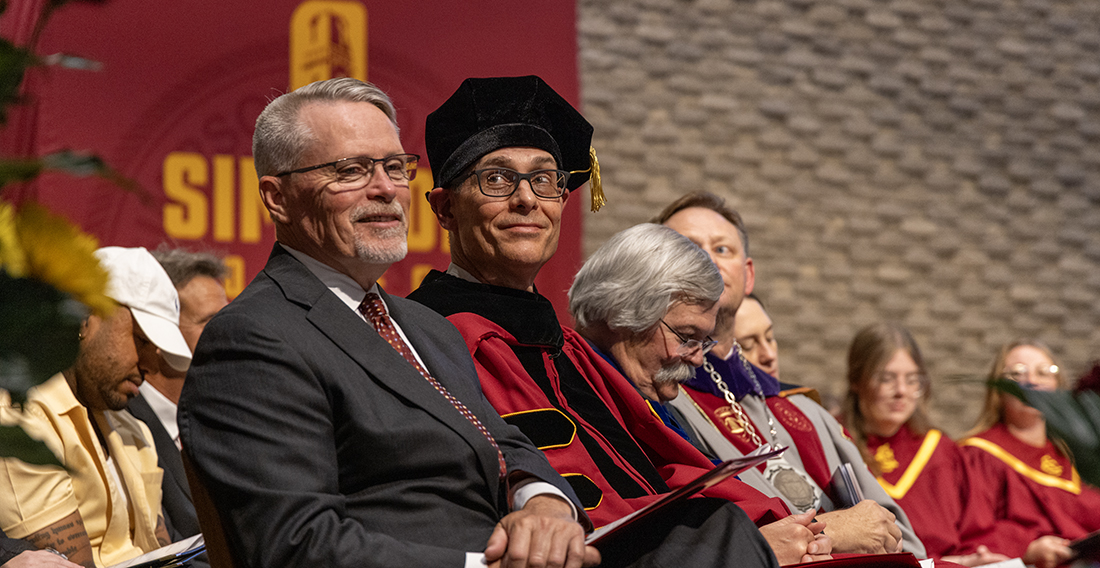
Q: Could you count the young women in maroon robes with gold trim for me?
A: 2